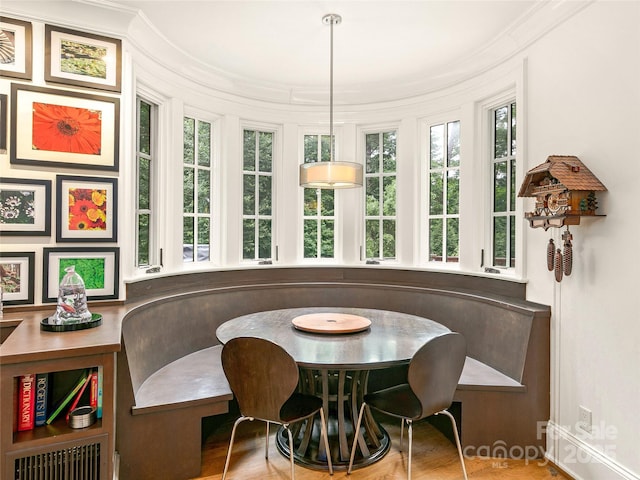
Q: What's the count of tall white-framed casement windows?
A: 7